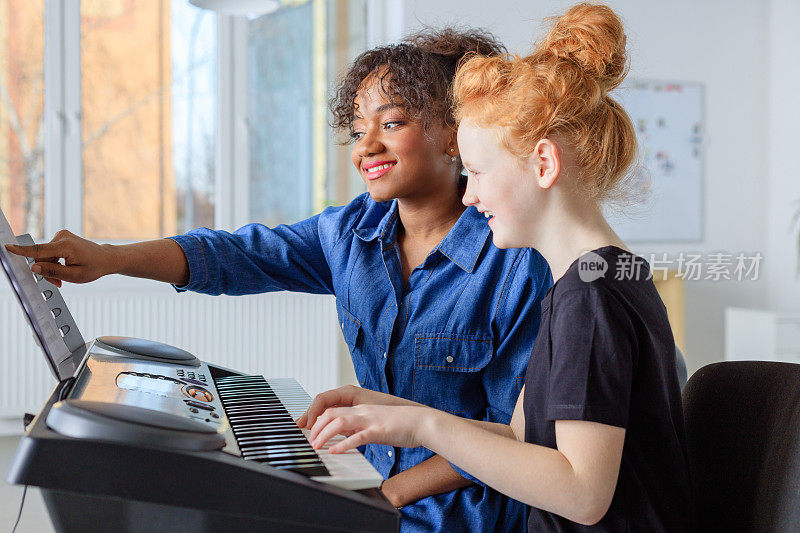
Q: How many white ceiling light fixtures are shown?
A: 1